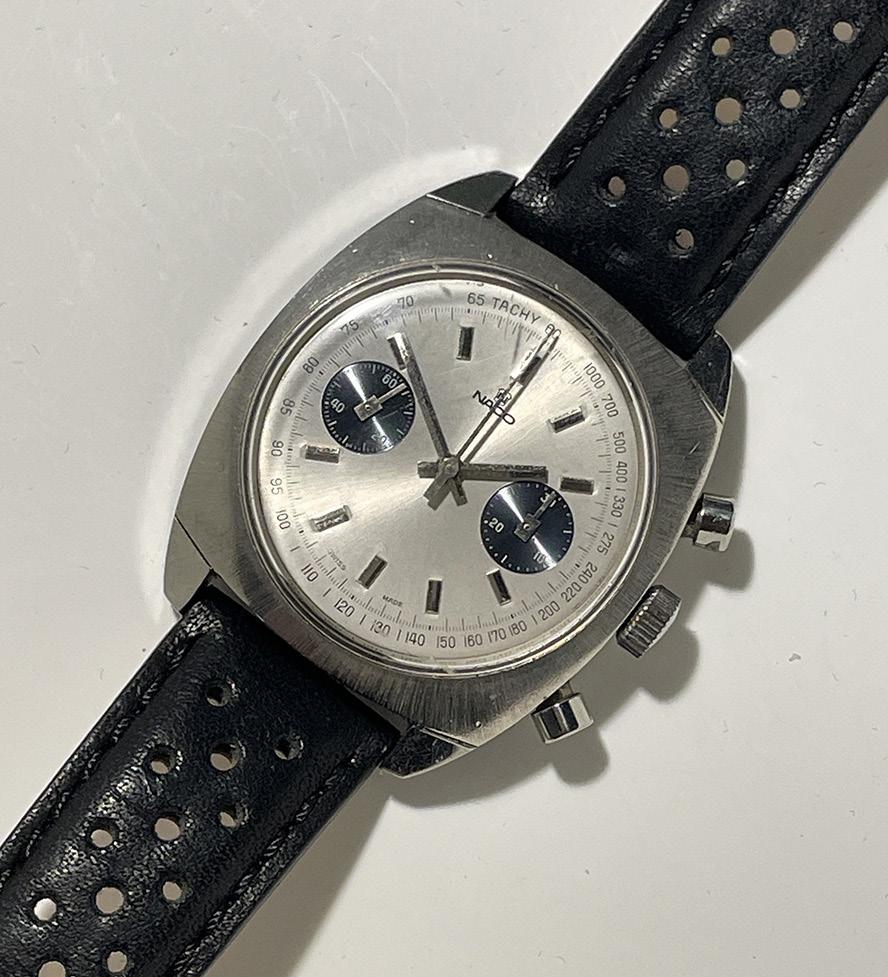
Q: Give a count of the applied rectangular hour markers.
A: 10